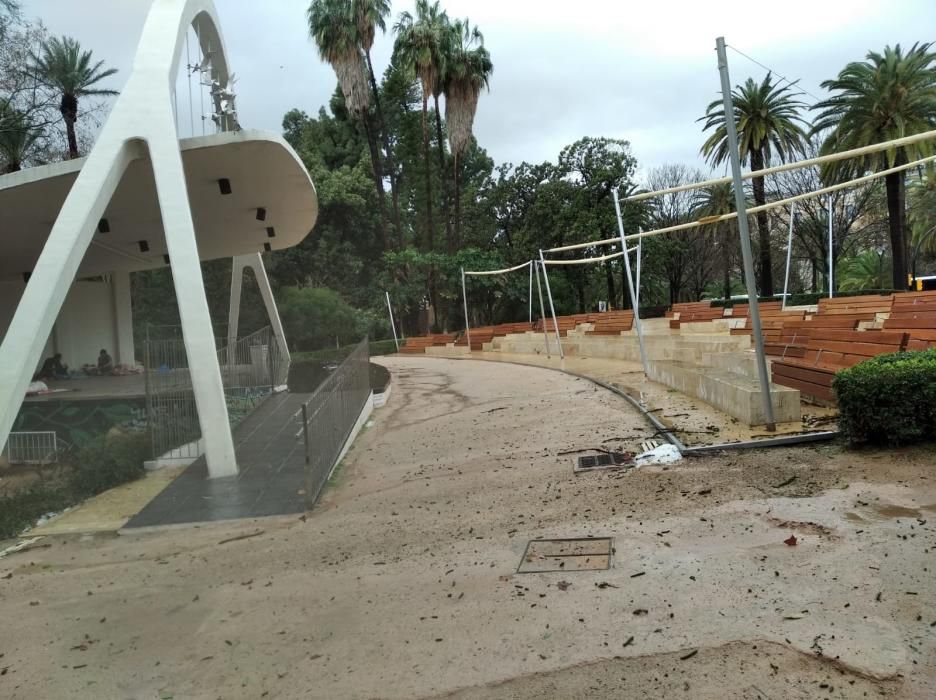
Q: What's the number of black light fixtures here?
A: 8